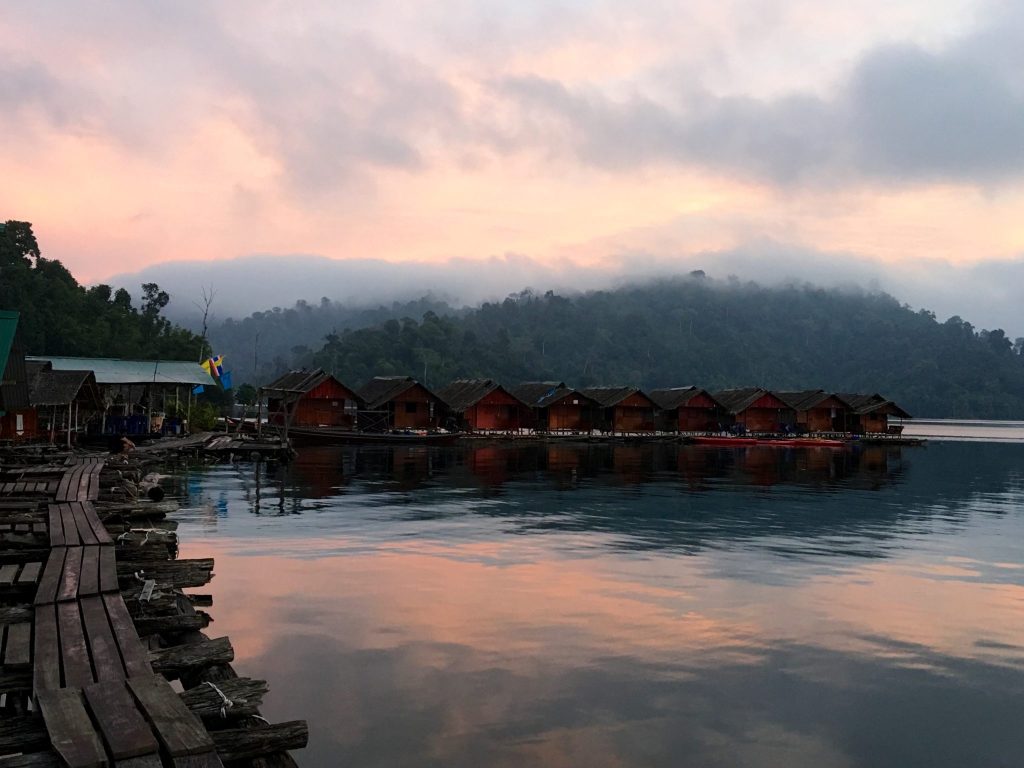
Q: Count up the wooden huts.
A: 9